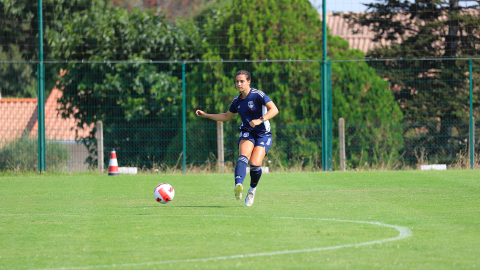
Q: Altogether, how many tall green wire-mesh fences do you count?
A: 1